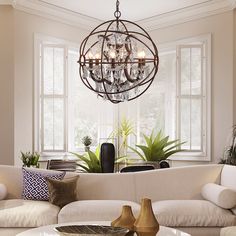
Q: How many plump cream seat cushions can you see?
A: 3